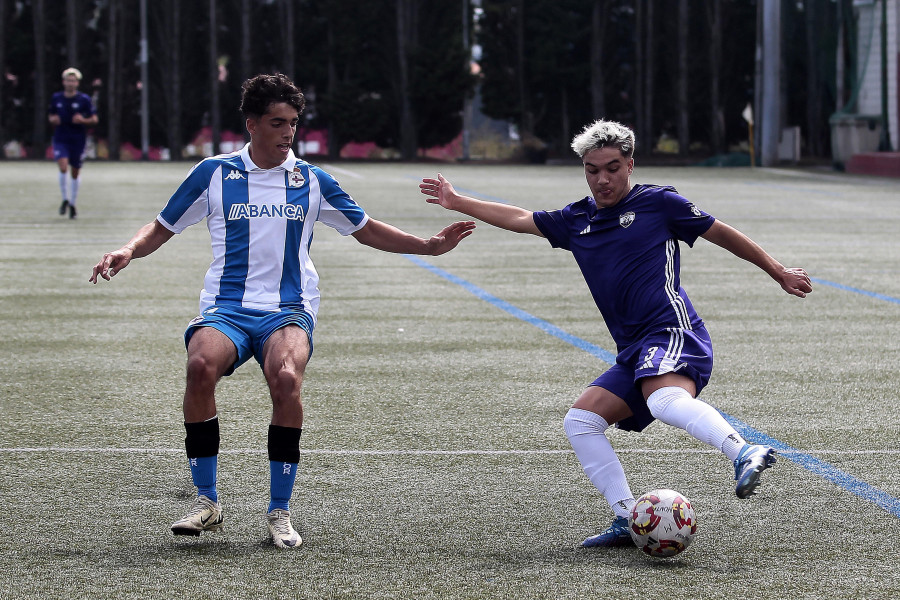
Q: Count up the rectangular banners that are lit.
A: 0